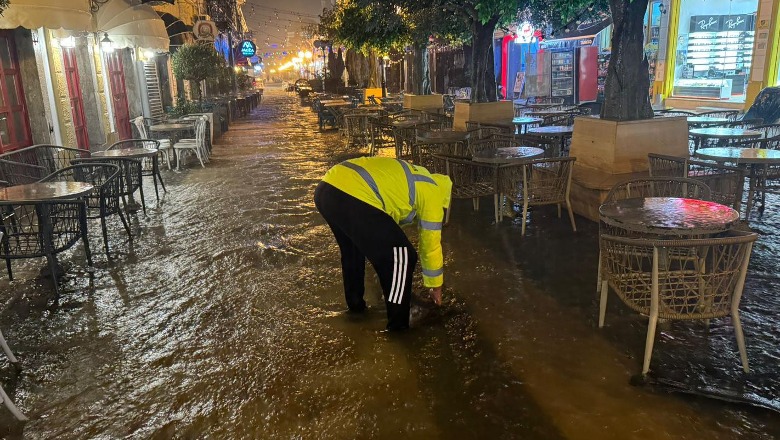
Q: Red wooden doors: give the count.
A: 3